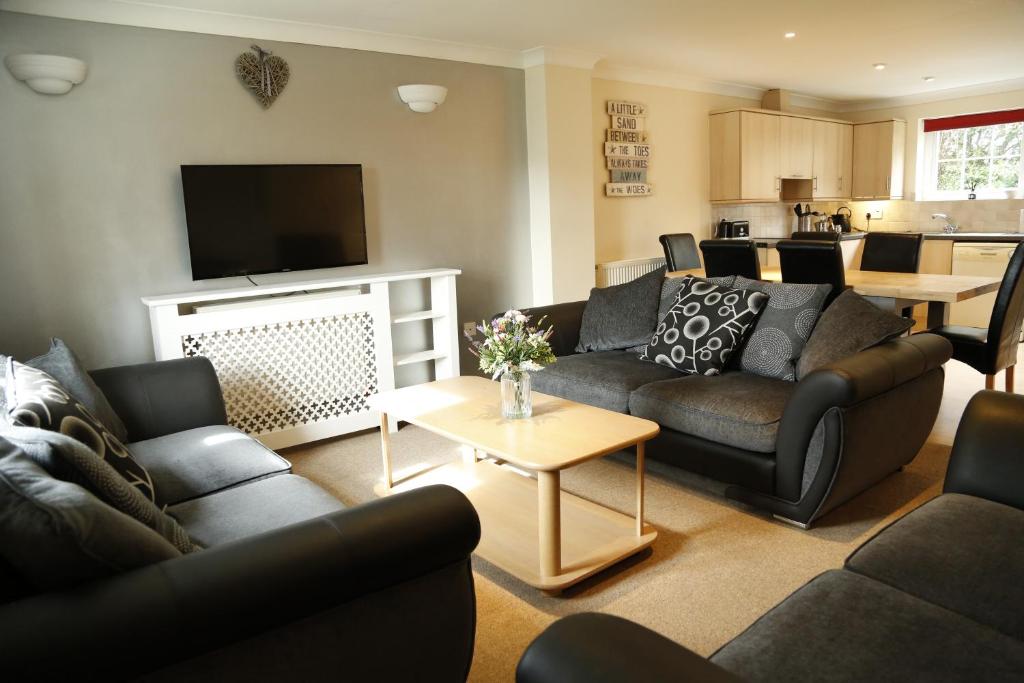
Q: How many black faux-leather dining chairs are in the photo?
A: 6